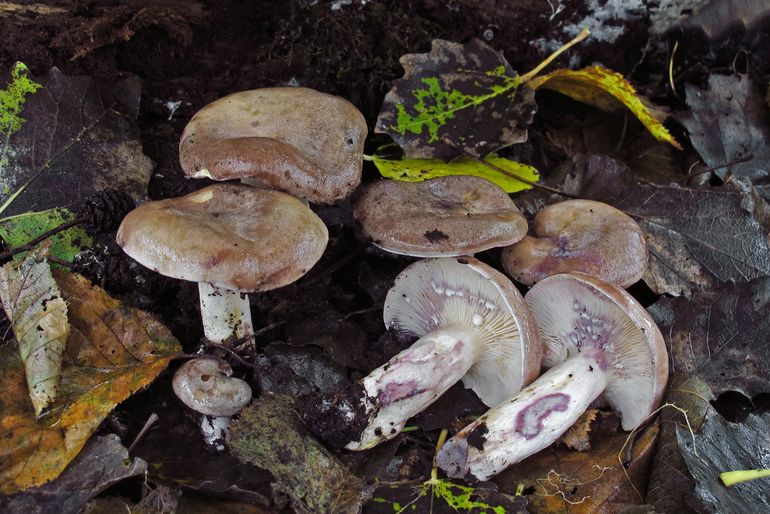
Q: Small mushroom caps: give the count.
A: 1